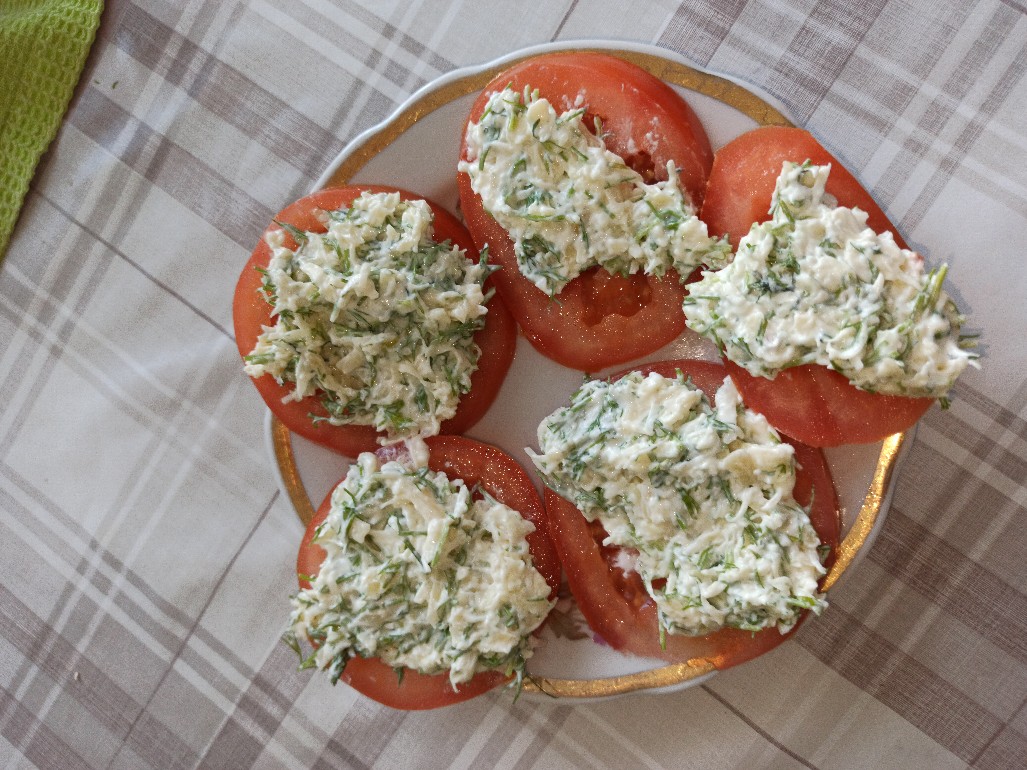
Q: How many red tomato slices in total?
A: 5